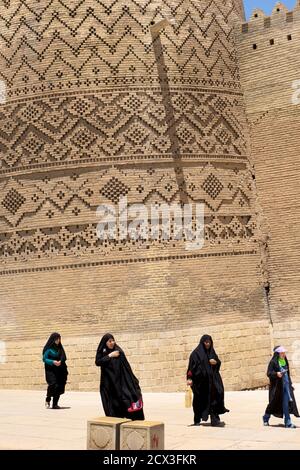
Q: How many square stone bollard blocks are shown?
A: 2